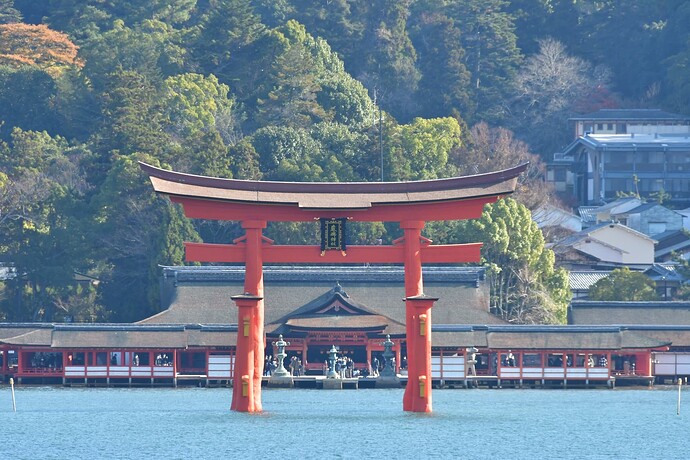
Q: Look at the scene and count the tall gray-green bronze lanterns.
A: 3